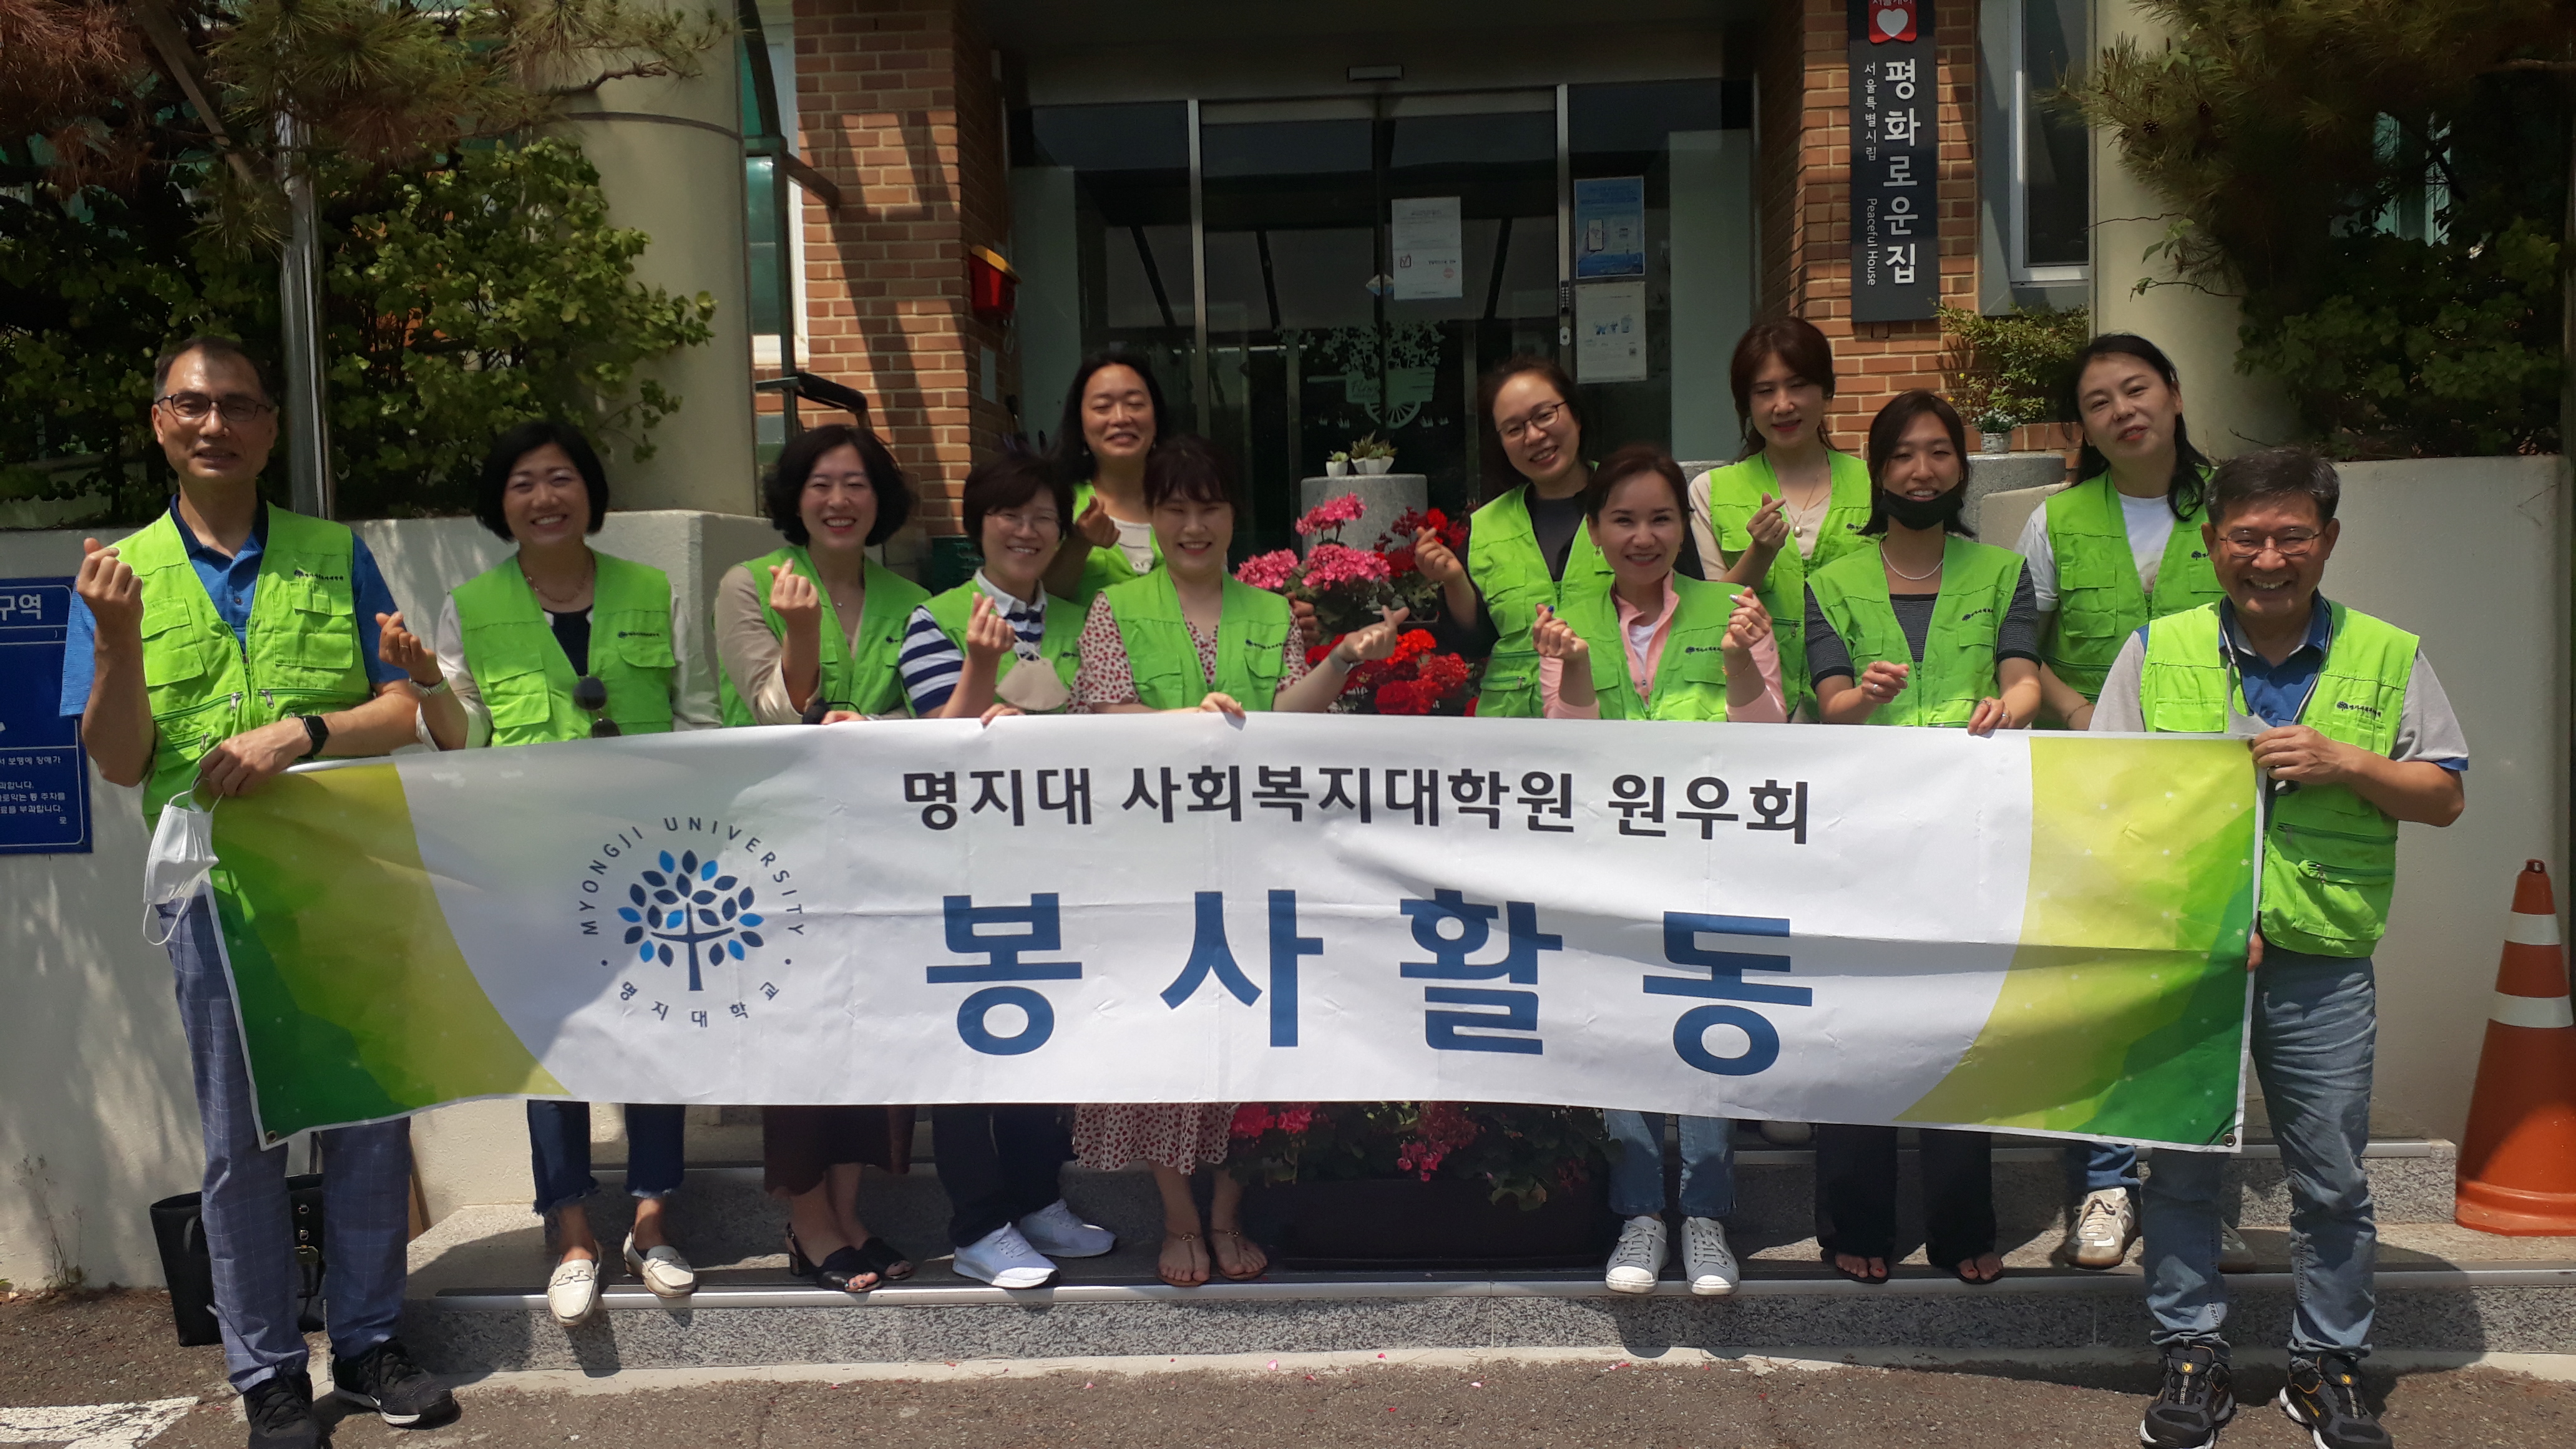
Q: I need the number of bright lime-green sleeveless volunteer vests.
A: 12